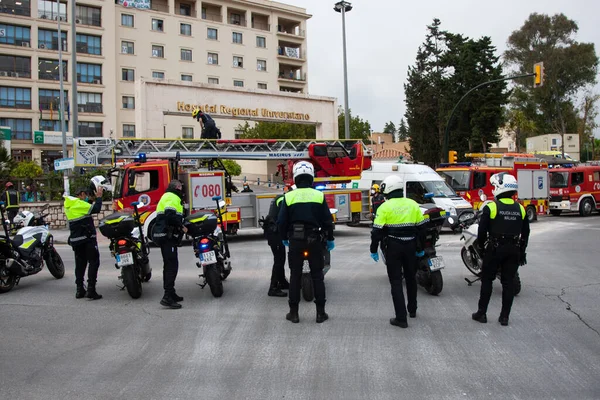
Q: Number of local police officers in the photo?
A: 6